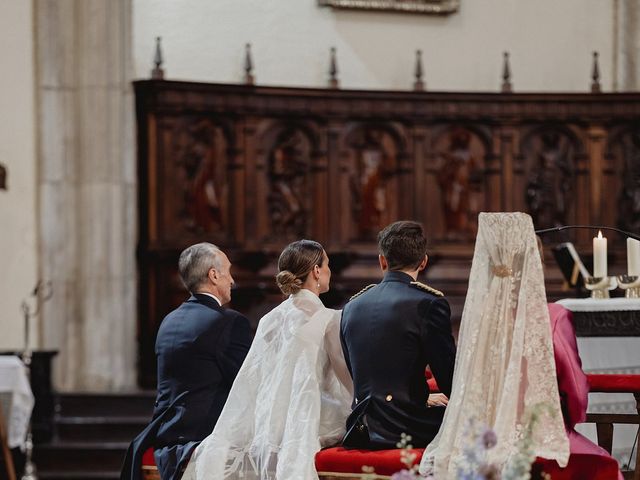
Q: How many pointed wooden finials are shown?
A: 6